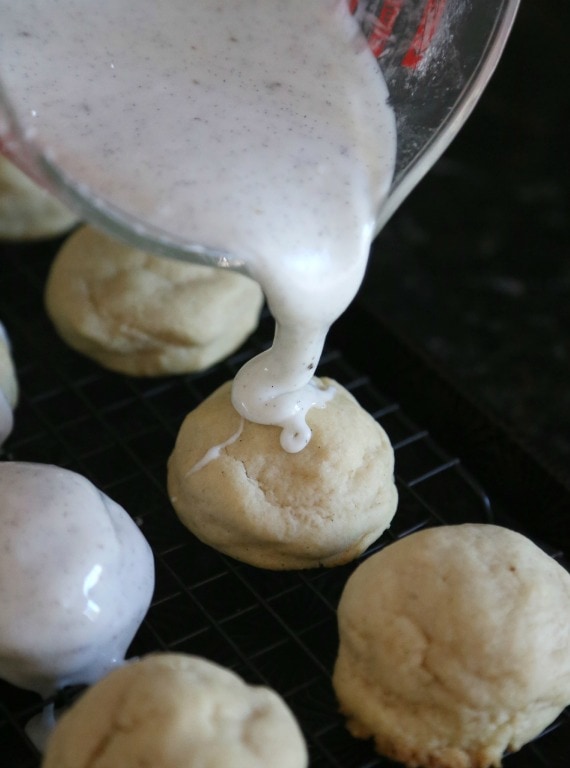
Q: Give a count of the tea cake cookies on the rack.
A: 7